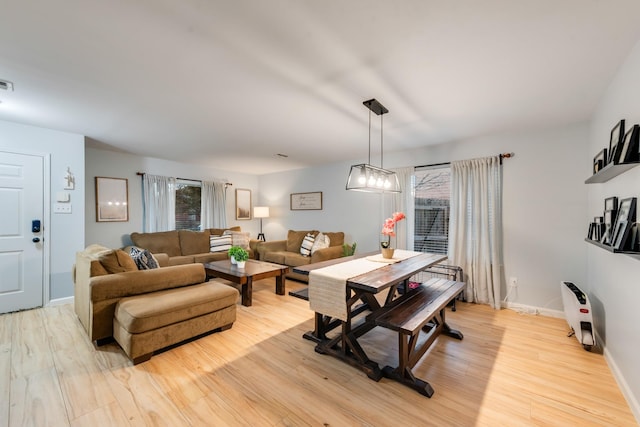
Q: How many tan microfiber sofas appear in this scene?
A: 3